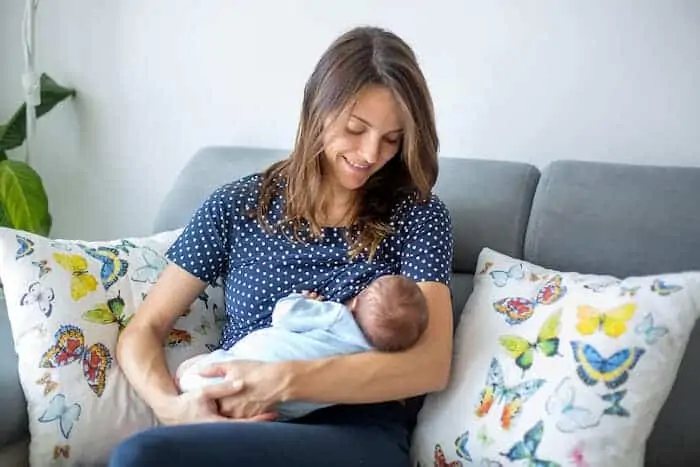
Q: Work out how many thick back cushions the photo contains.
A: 2